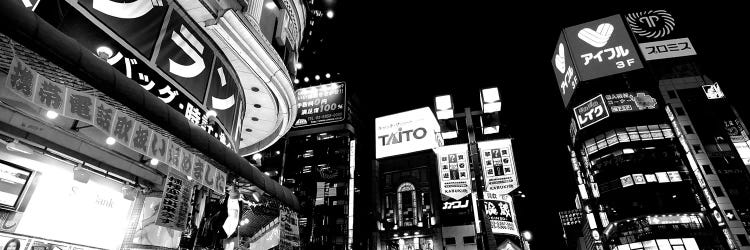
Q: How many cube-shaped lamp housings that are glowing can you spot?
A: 4